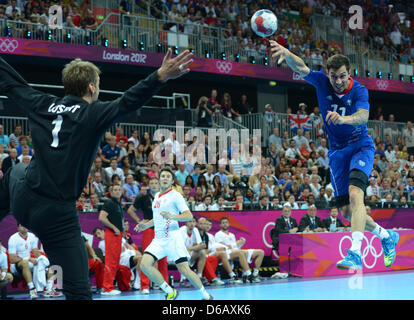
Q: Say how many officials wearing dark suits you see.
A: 3